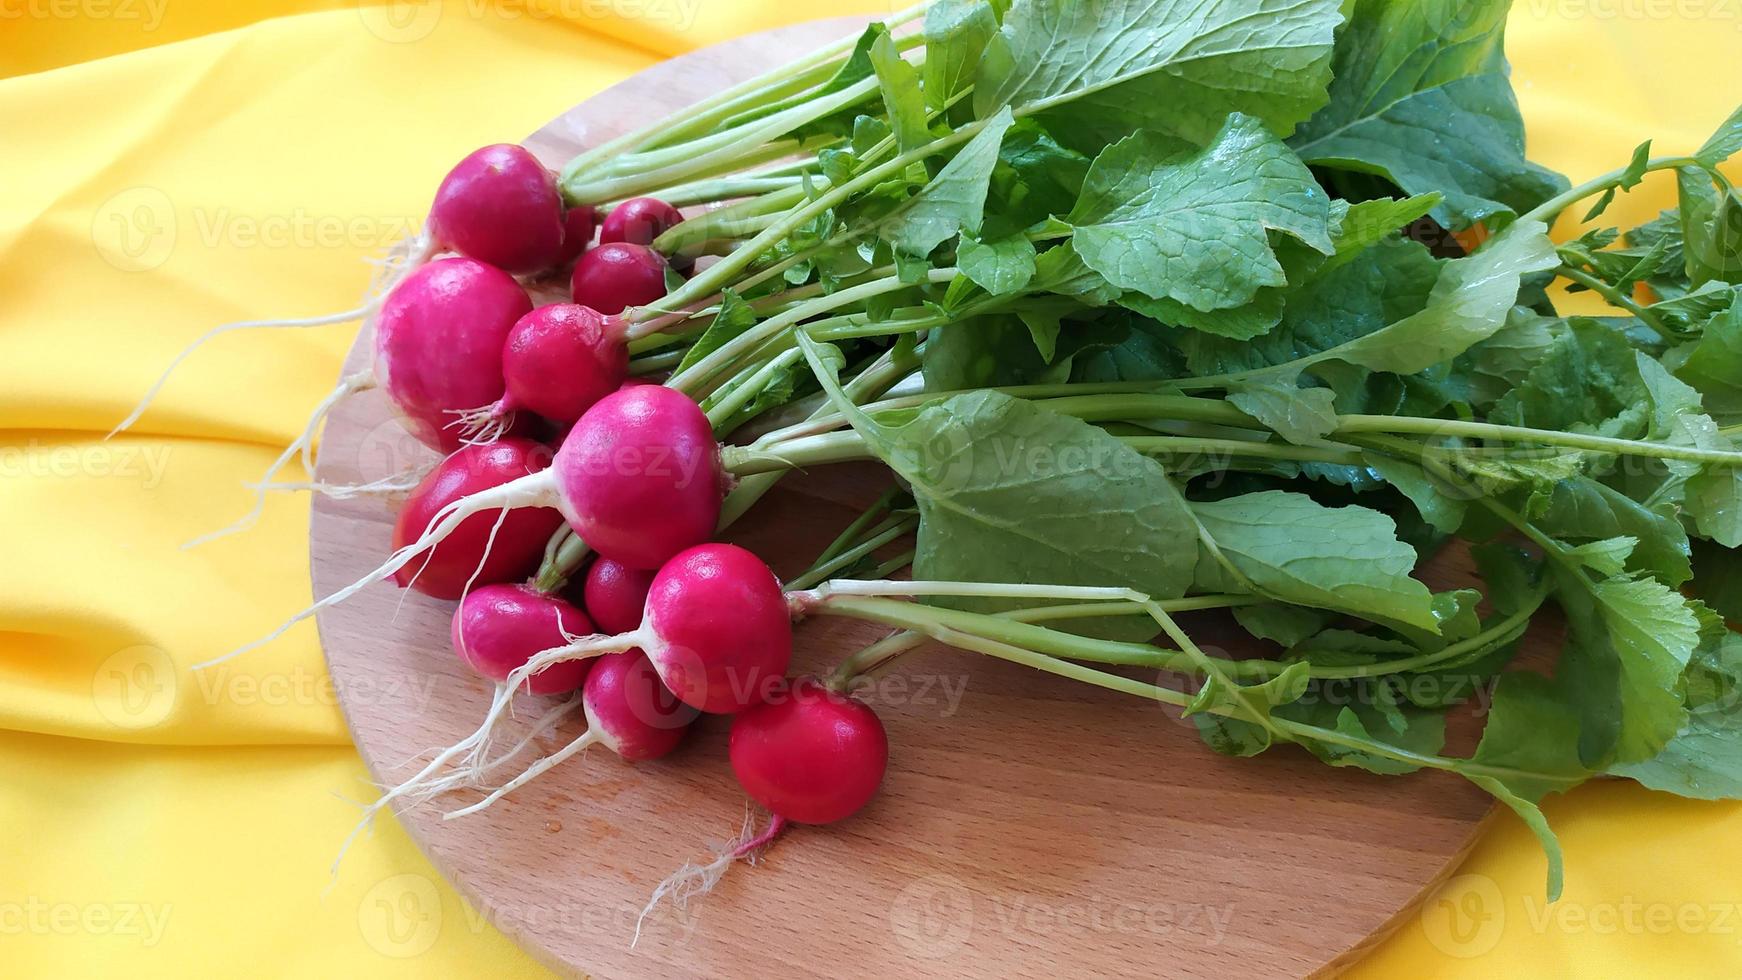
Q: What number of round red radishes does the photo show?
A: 13